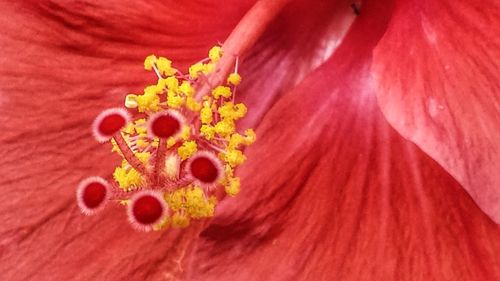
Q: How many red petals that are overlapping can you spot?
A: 3